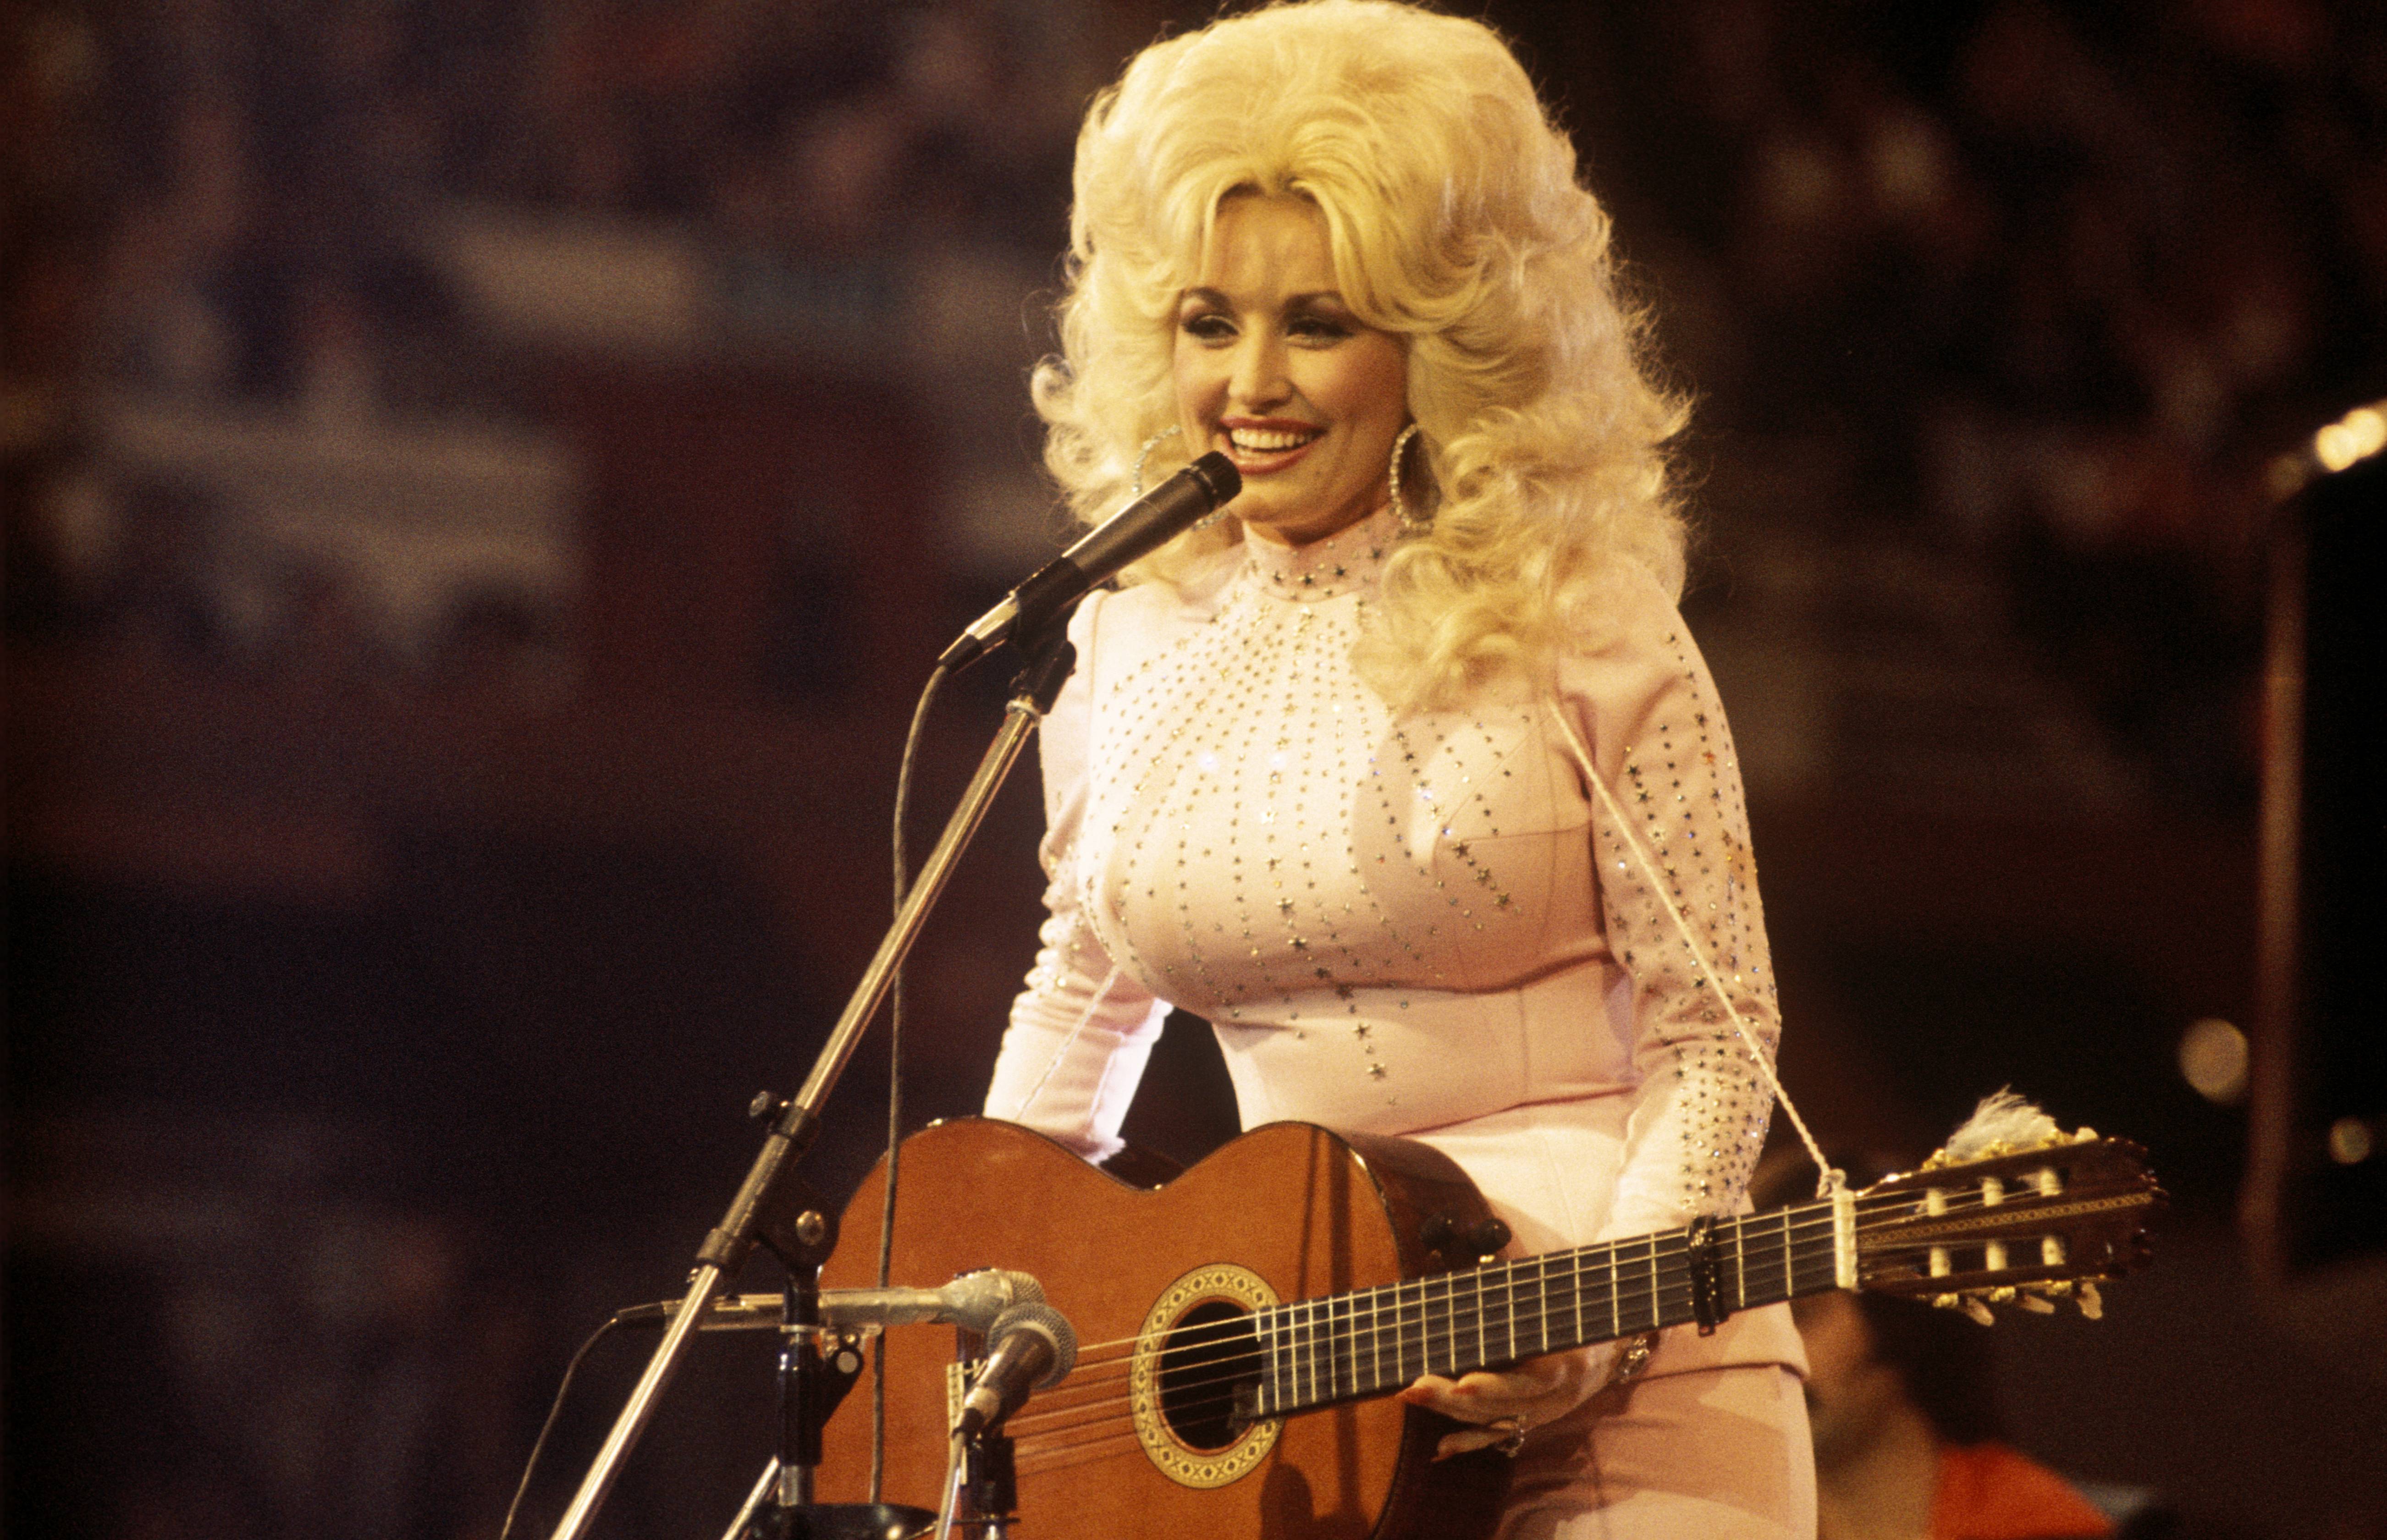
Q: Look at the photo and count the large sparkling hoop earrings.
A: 2